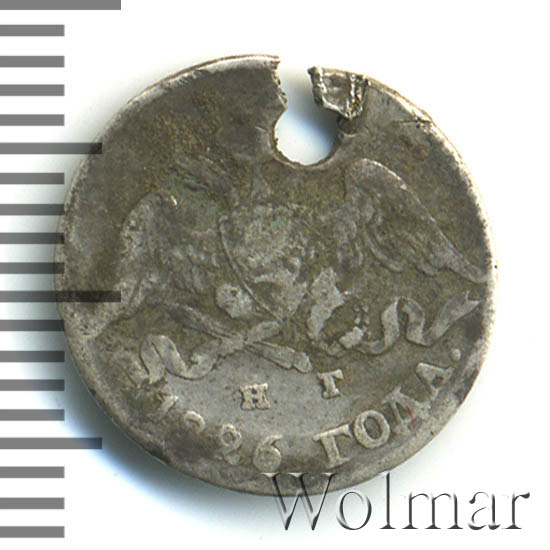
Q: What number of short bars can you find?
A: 15